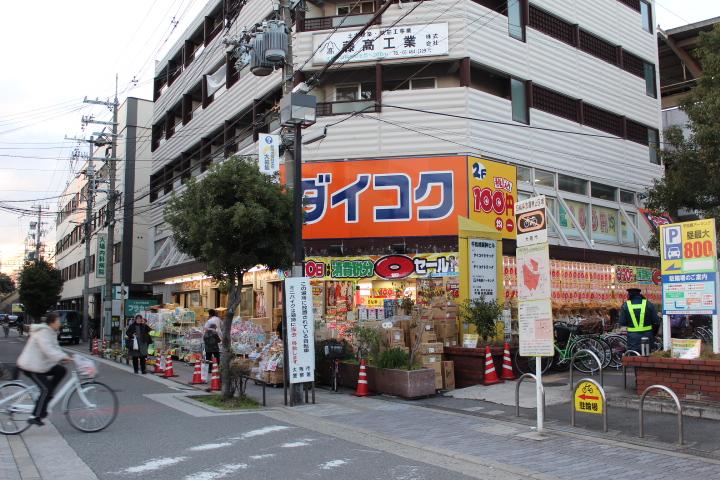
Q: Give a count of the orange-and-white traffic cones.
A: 9